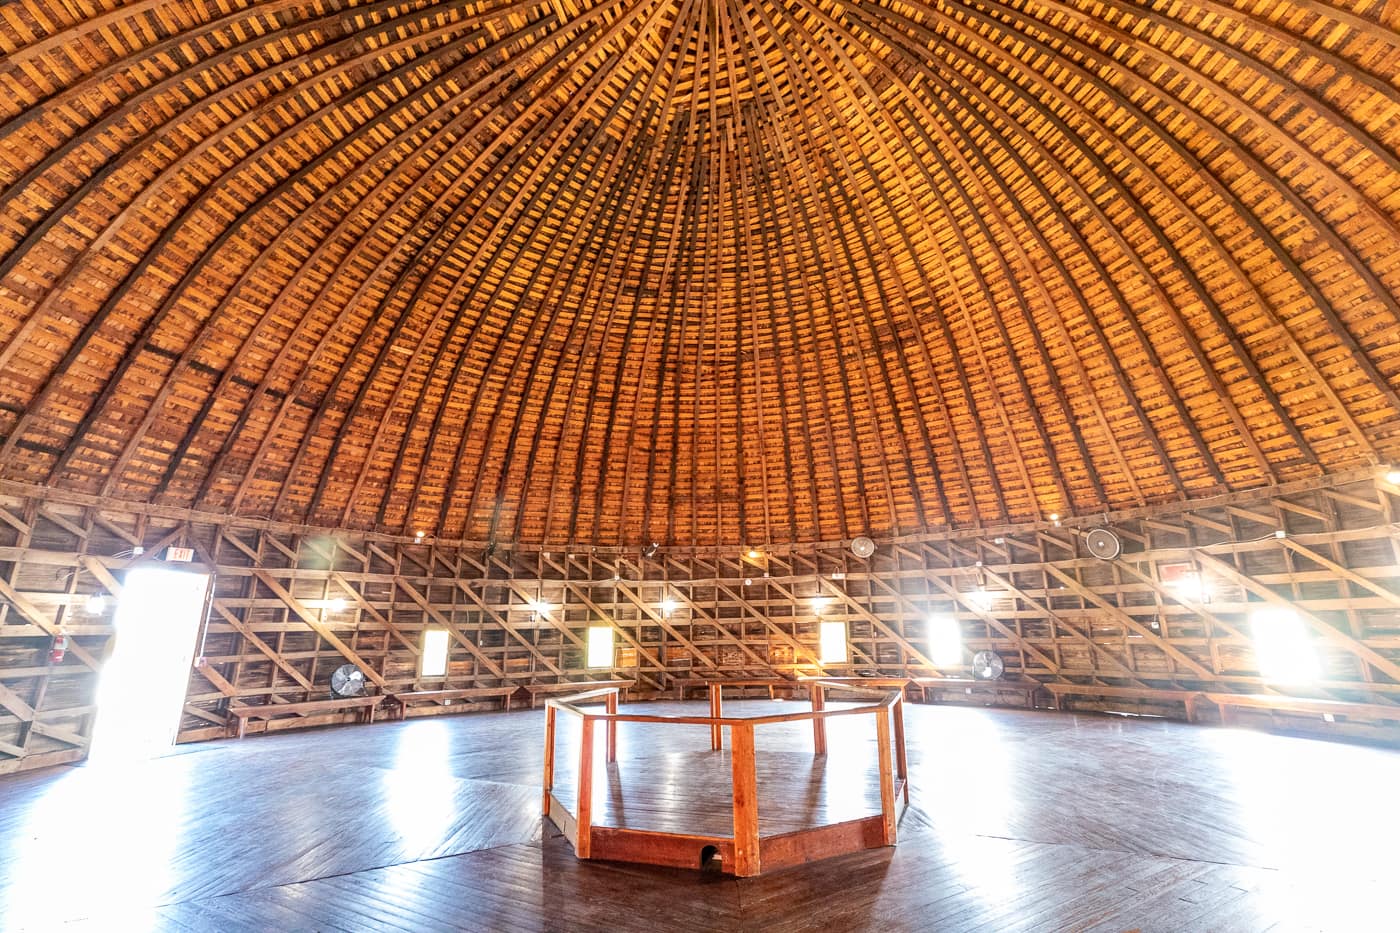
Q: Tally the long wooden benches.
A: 8